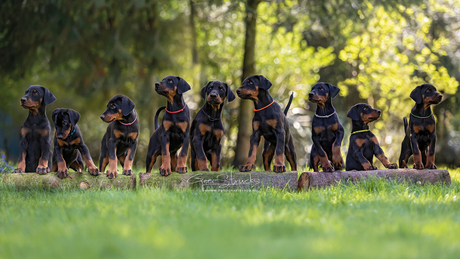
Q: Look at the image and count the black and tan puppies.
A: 9